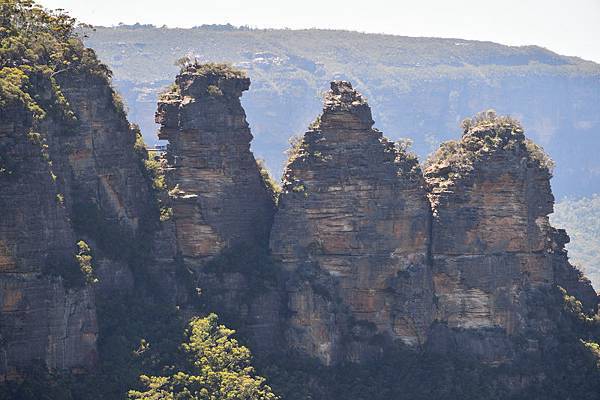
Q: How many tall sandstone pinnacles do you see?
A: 3